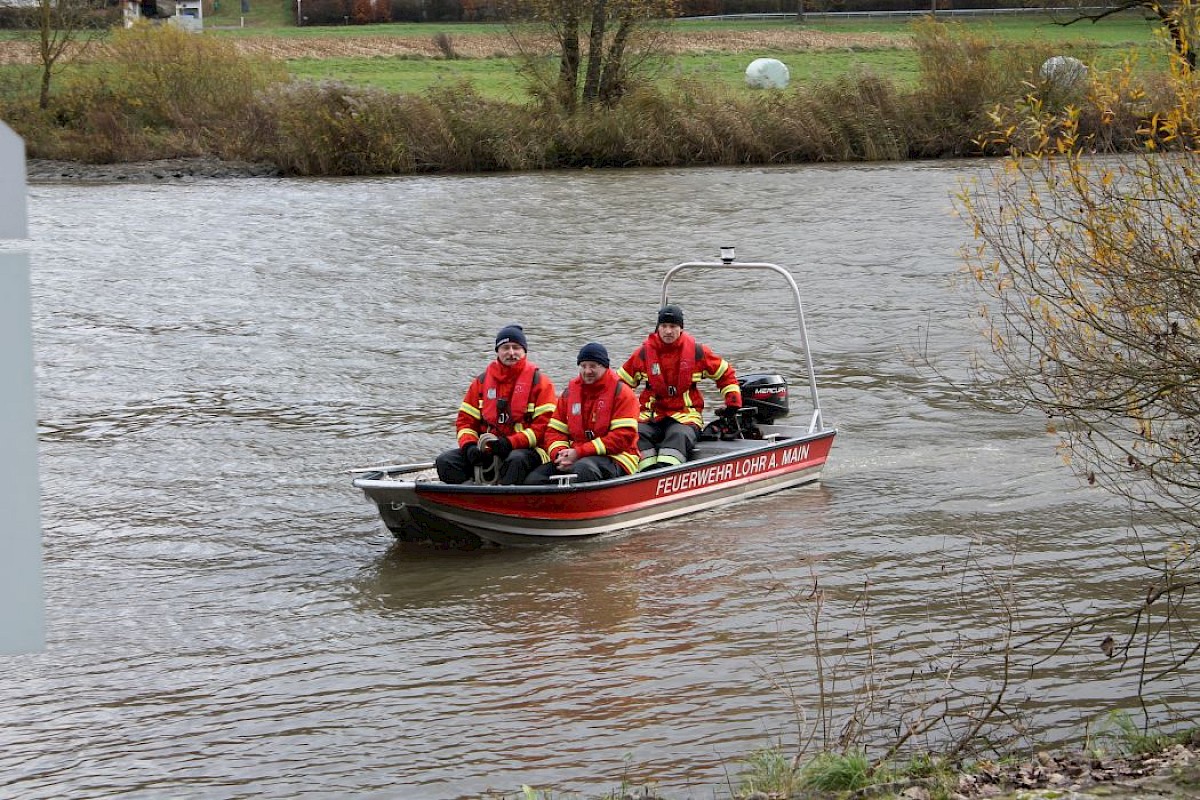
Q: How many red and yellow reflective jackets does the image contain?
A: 3